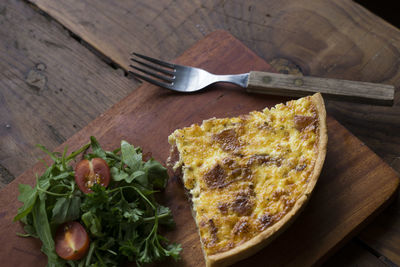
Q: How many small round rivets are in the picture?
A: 2